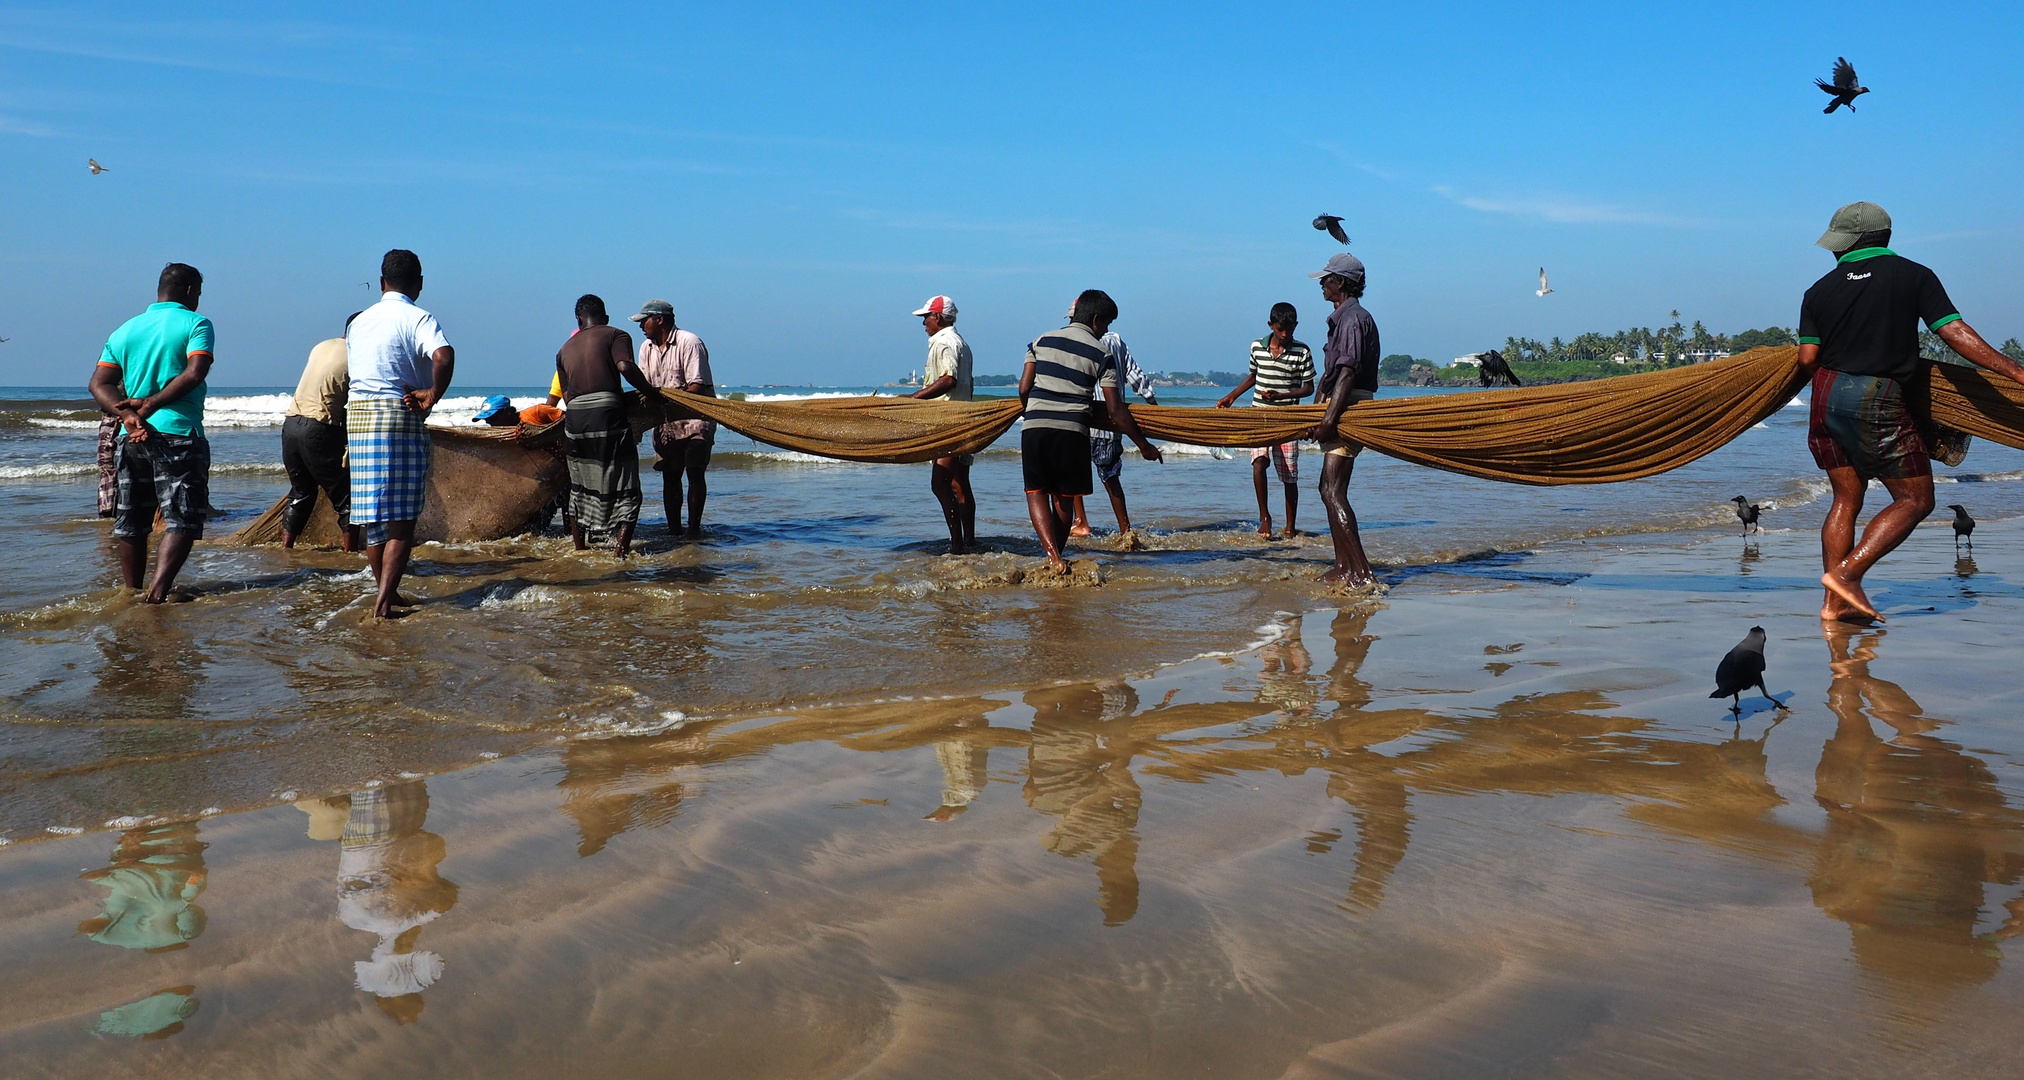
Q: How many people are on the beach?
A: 14